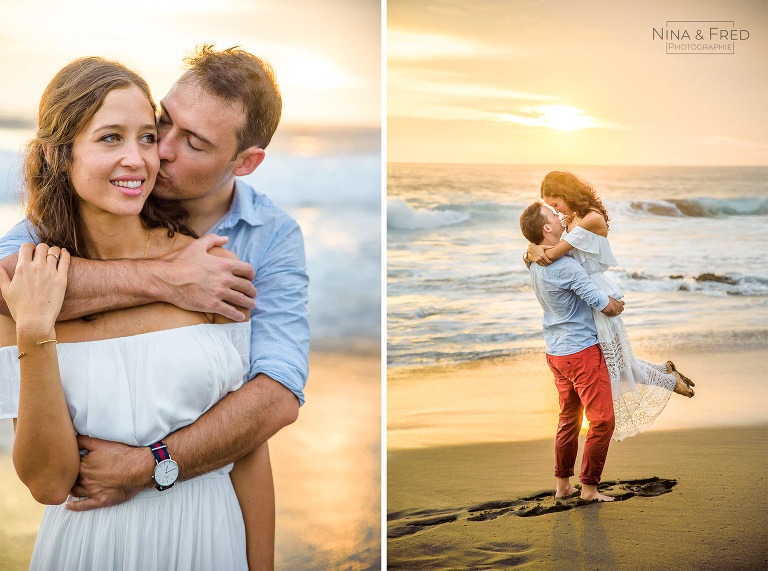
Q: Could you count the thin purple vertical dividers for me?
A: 0